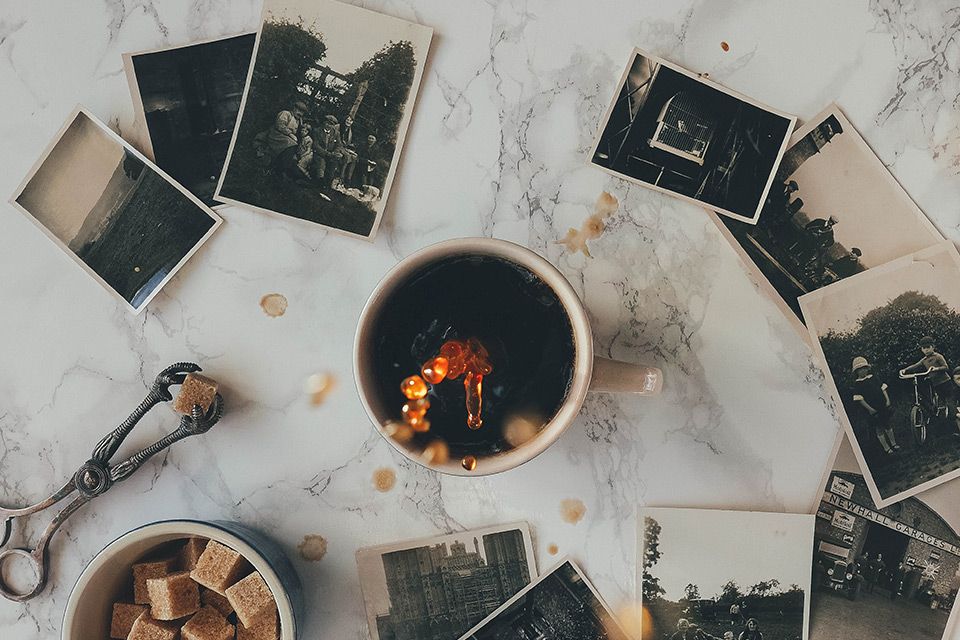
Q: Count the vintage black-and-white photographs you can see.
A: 10